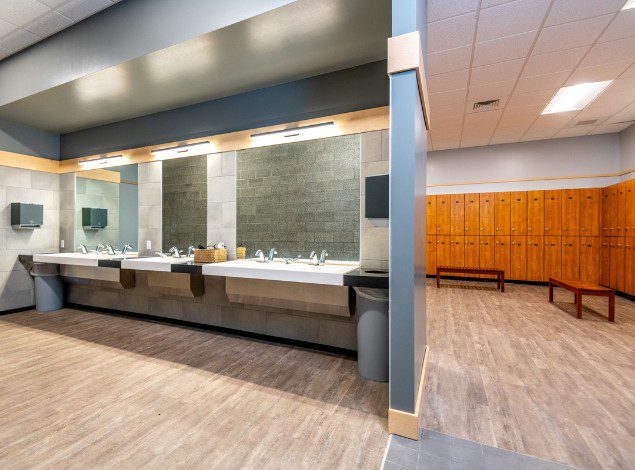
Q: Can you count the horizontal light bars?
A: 3